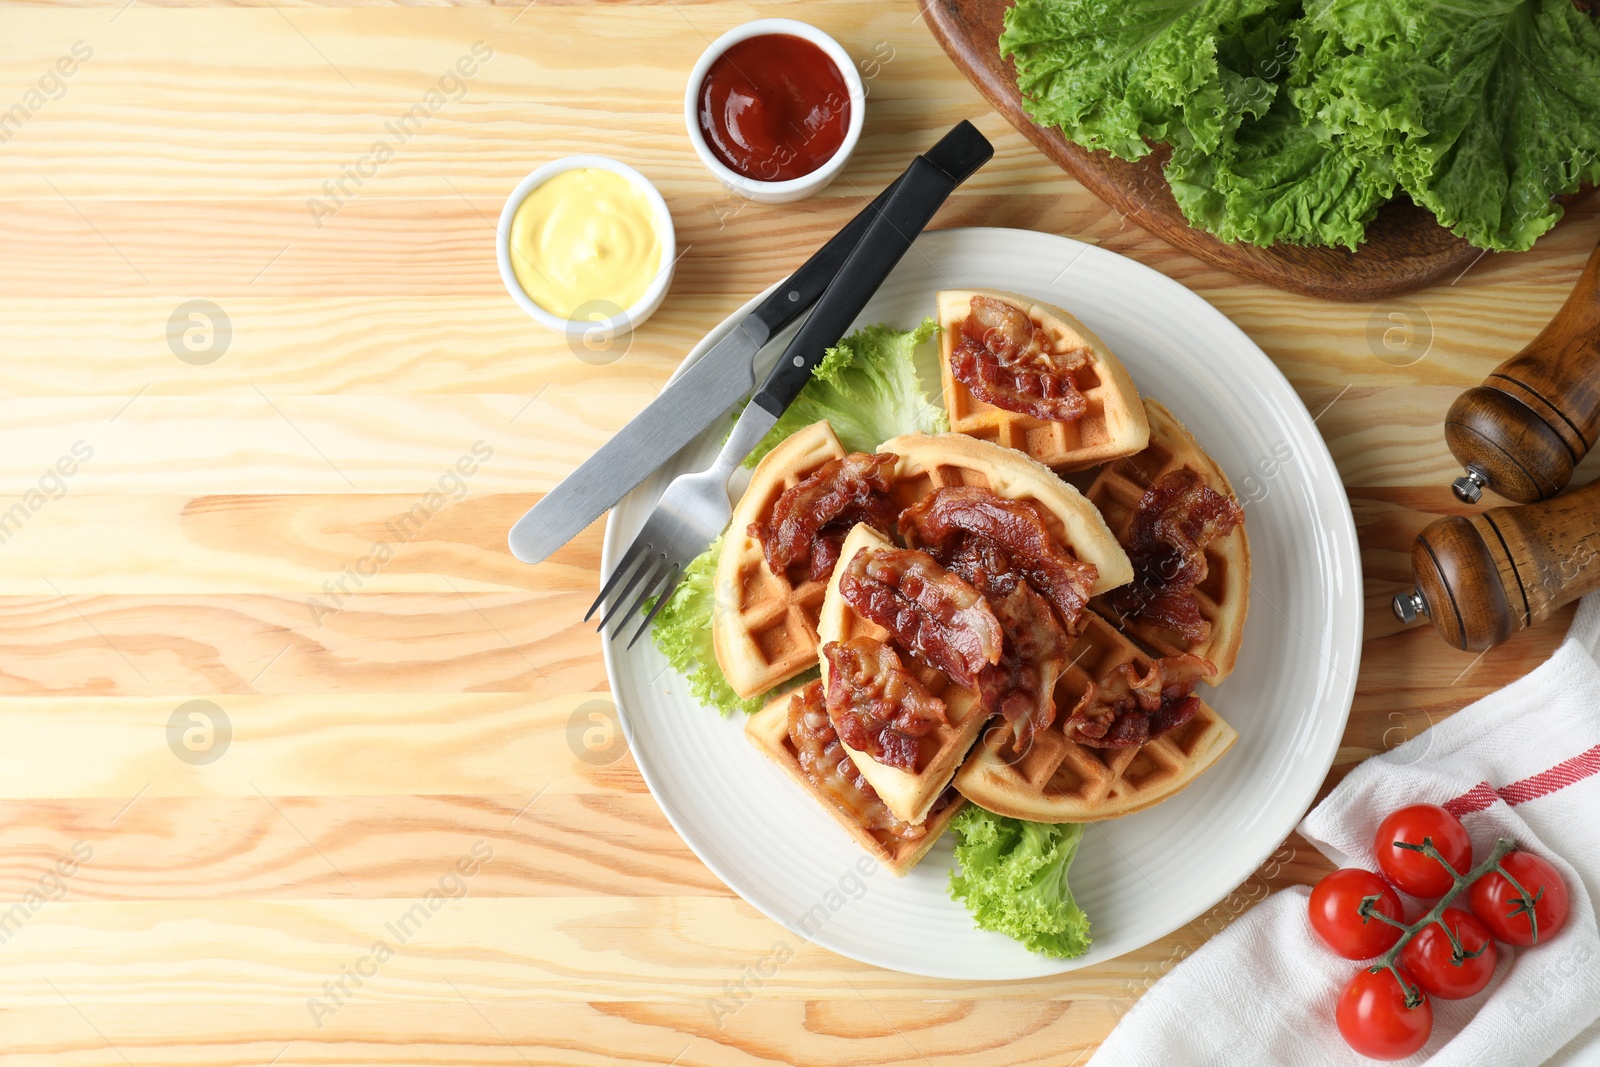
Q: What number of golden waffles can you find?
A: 7